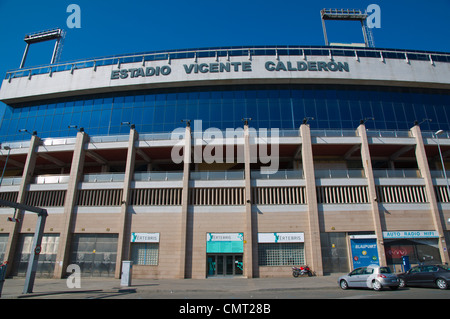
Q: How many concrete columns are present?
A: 8